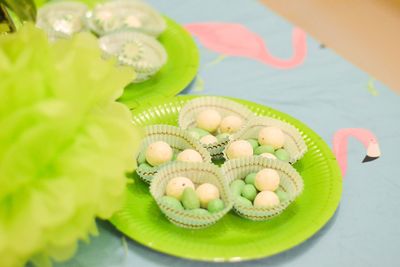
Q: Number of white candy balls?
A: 12